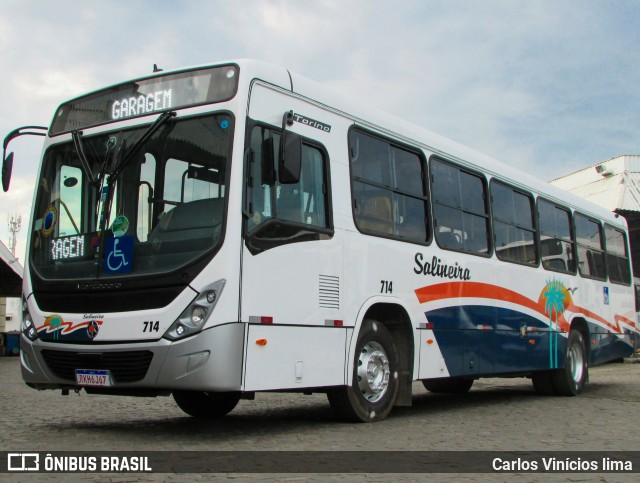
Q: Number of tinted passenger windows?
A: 6